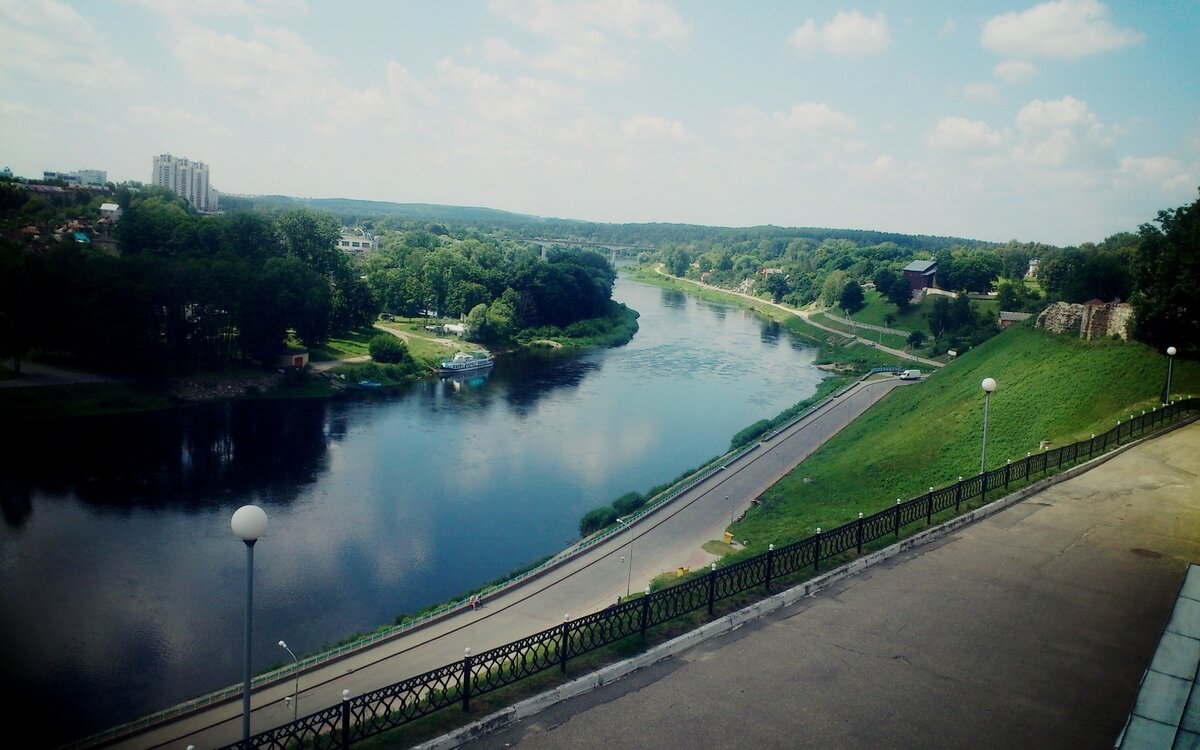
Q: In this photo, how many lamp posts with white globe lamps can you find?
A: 3